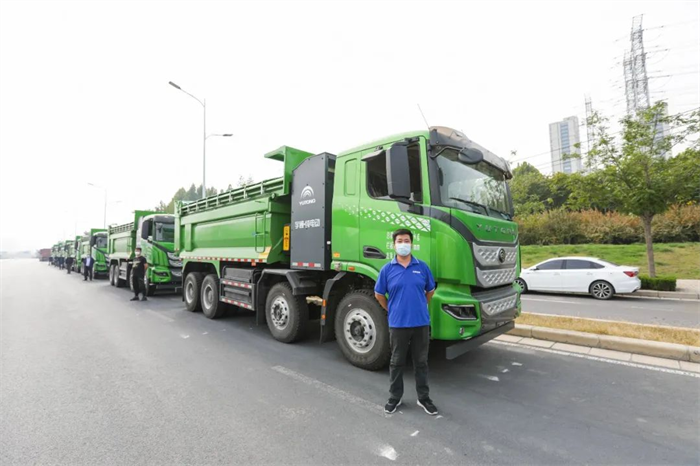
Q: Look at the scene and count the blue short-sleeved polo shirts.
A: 1